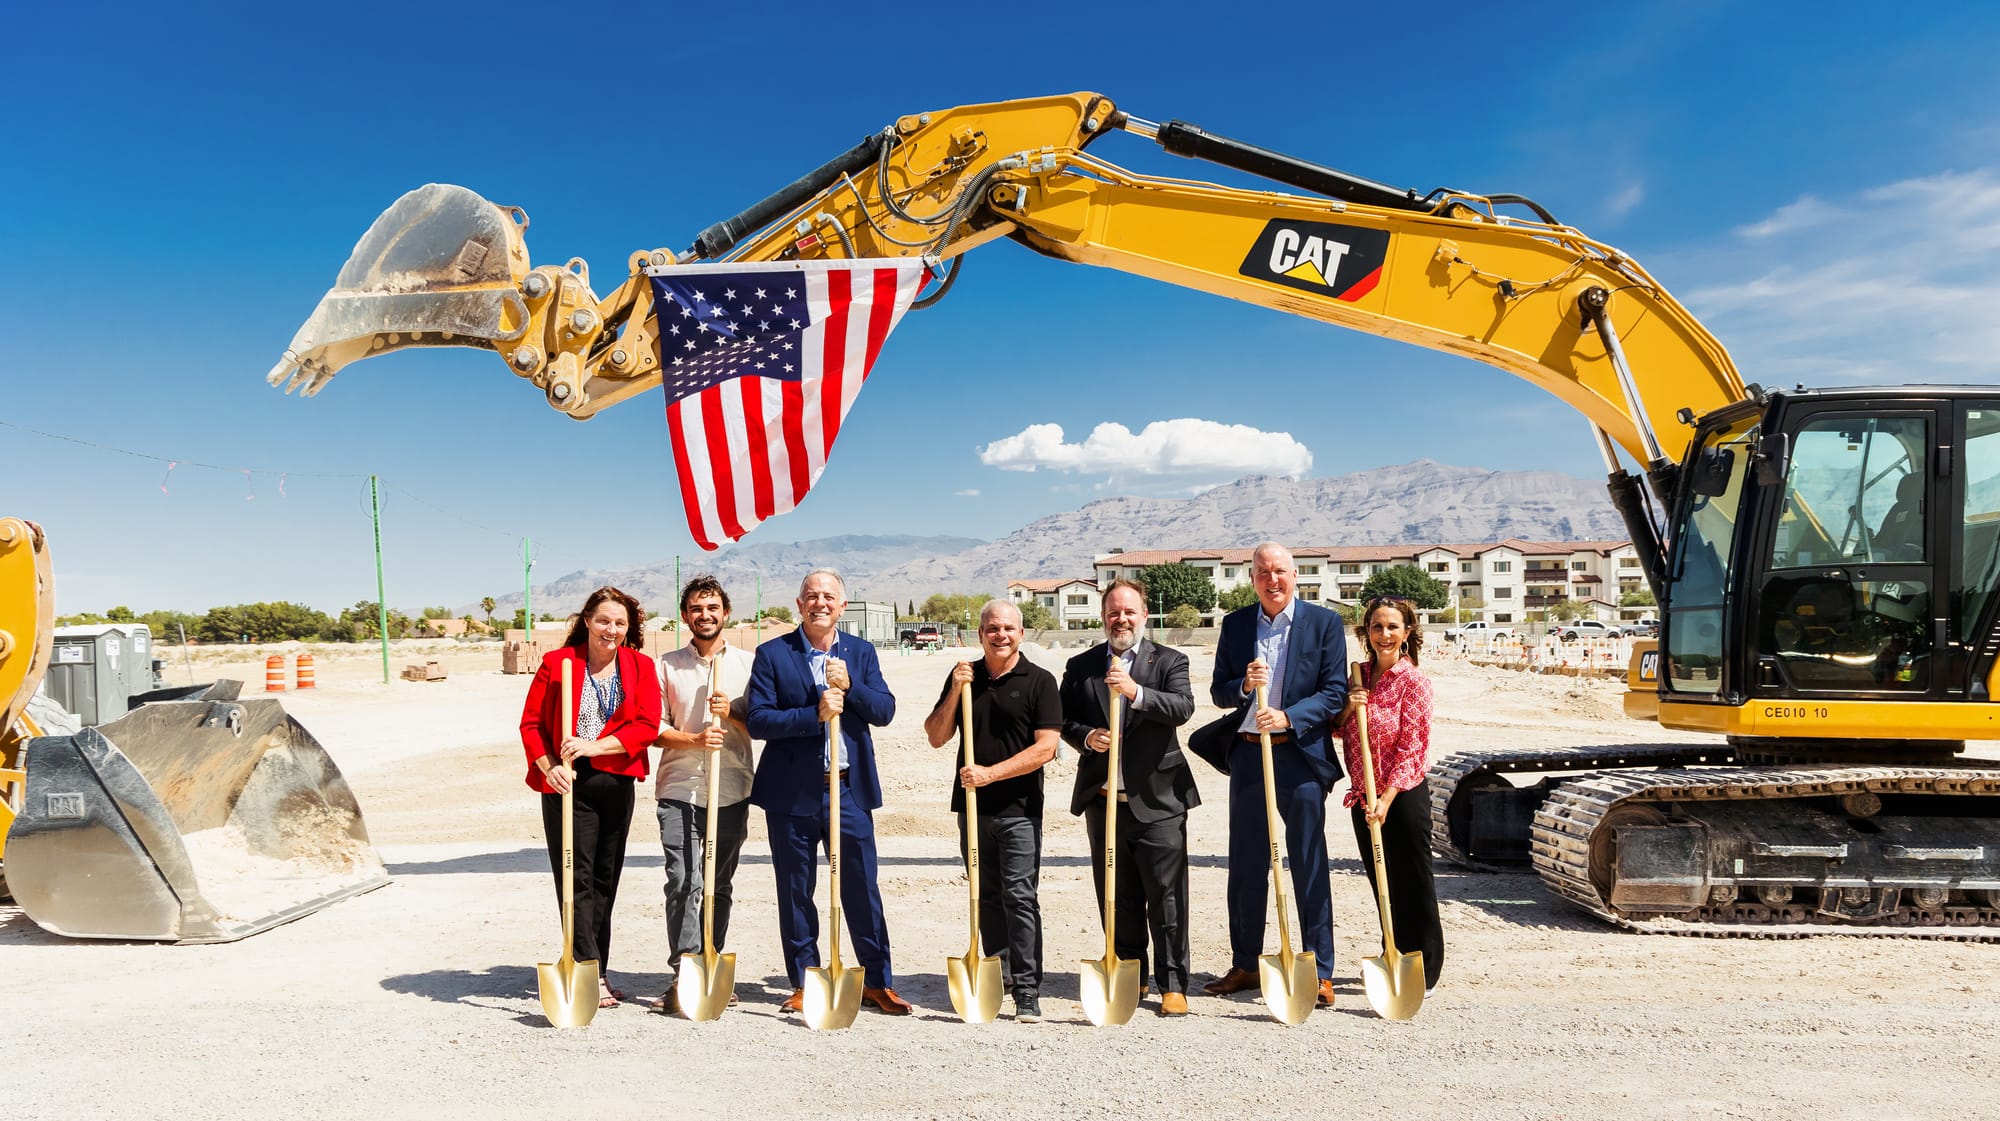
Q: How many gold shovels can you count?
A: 7